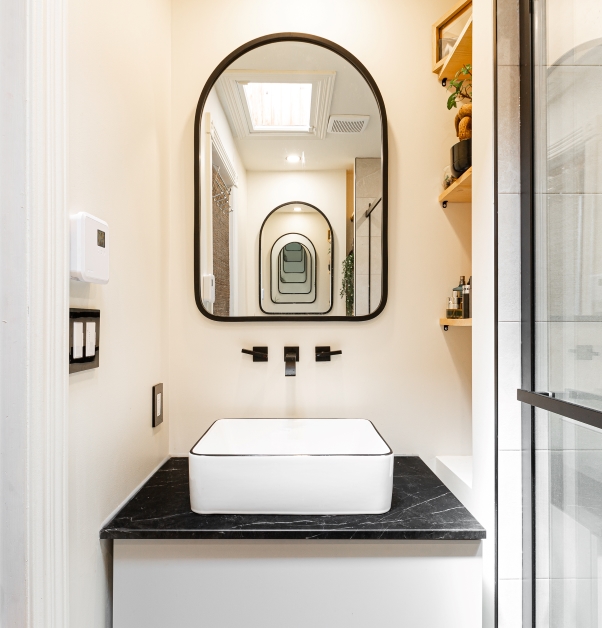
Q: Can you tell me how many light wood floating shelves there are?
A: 3